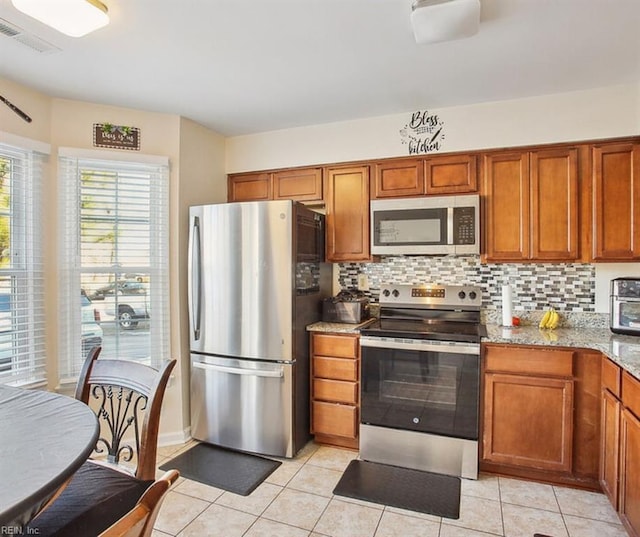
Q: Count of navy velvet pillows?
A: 0